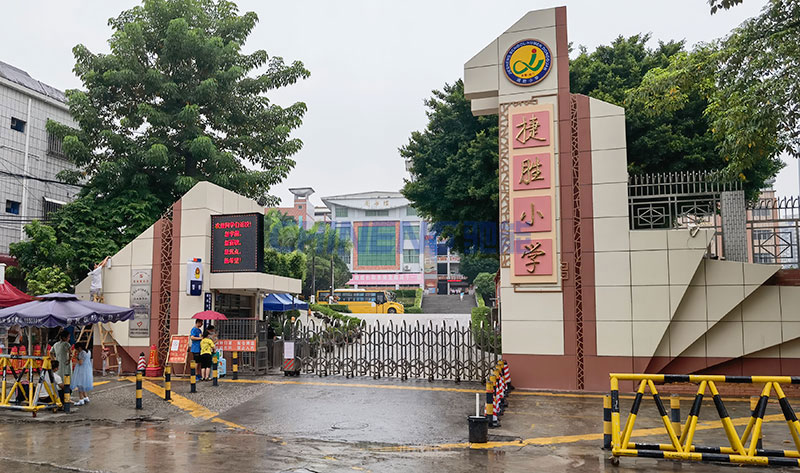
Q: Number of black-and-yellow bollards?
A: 14